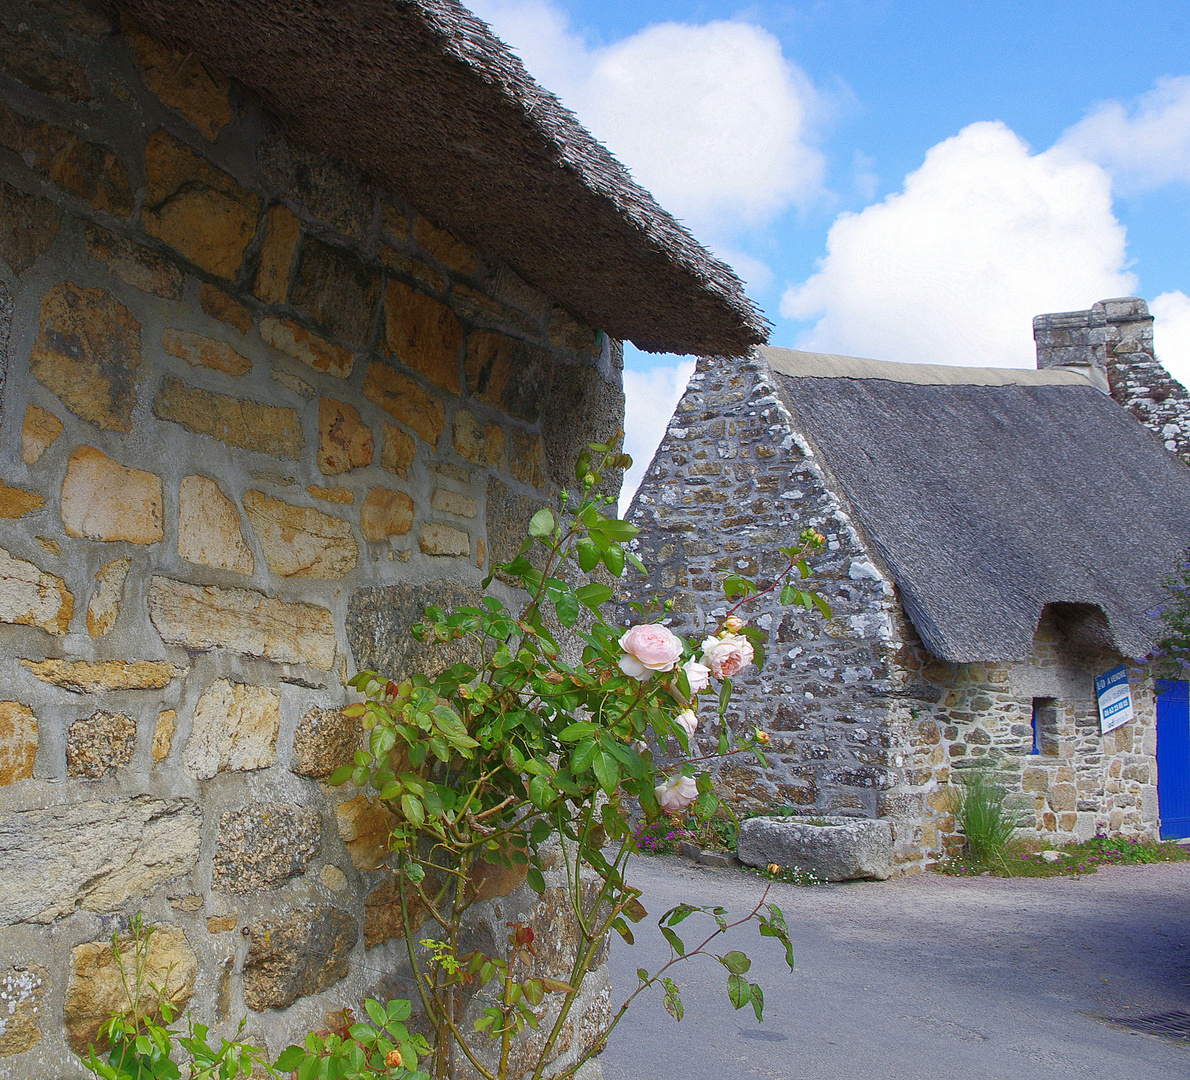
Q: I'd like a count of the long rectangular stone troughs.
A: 1